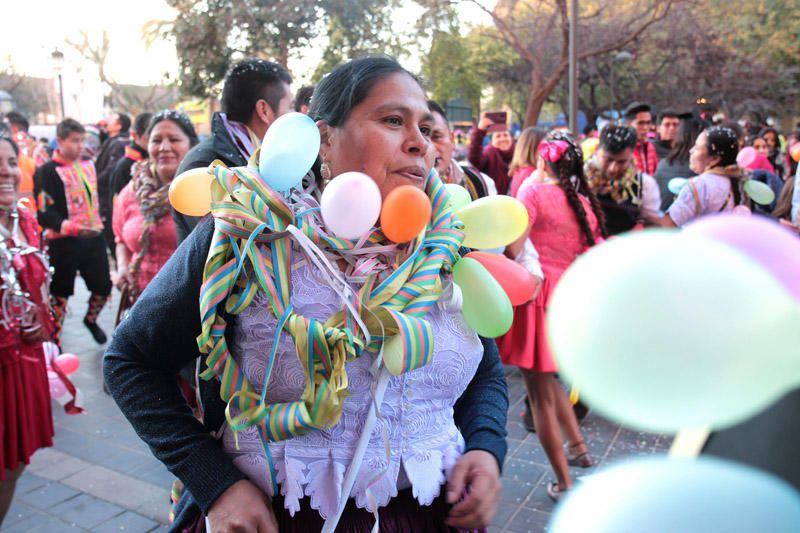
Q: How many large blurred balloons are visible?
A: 3